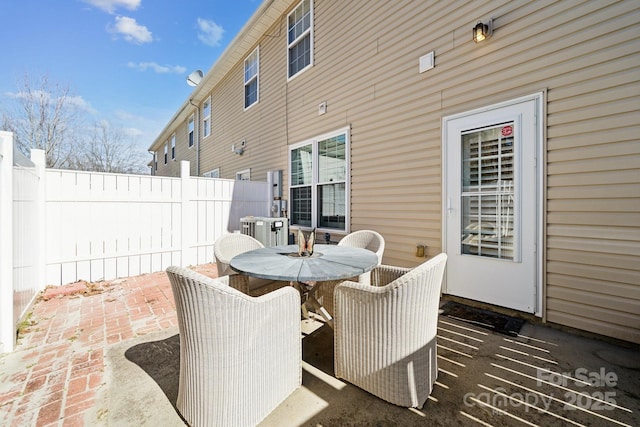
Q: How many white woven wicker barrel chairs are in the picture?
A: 4